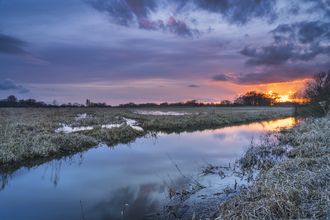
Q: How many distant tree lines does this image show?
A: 1